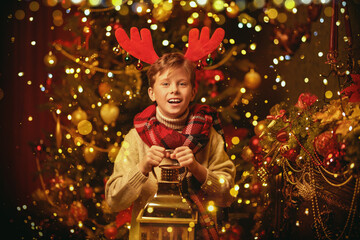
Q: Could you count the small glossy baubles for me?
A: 6